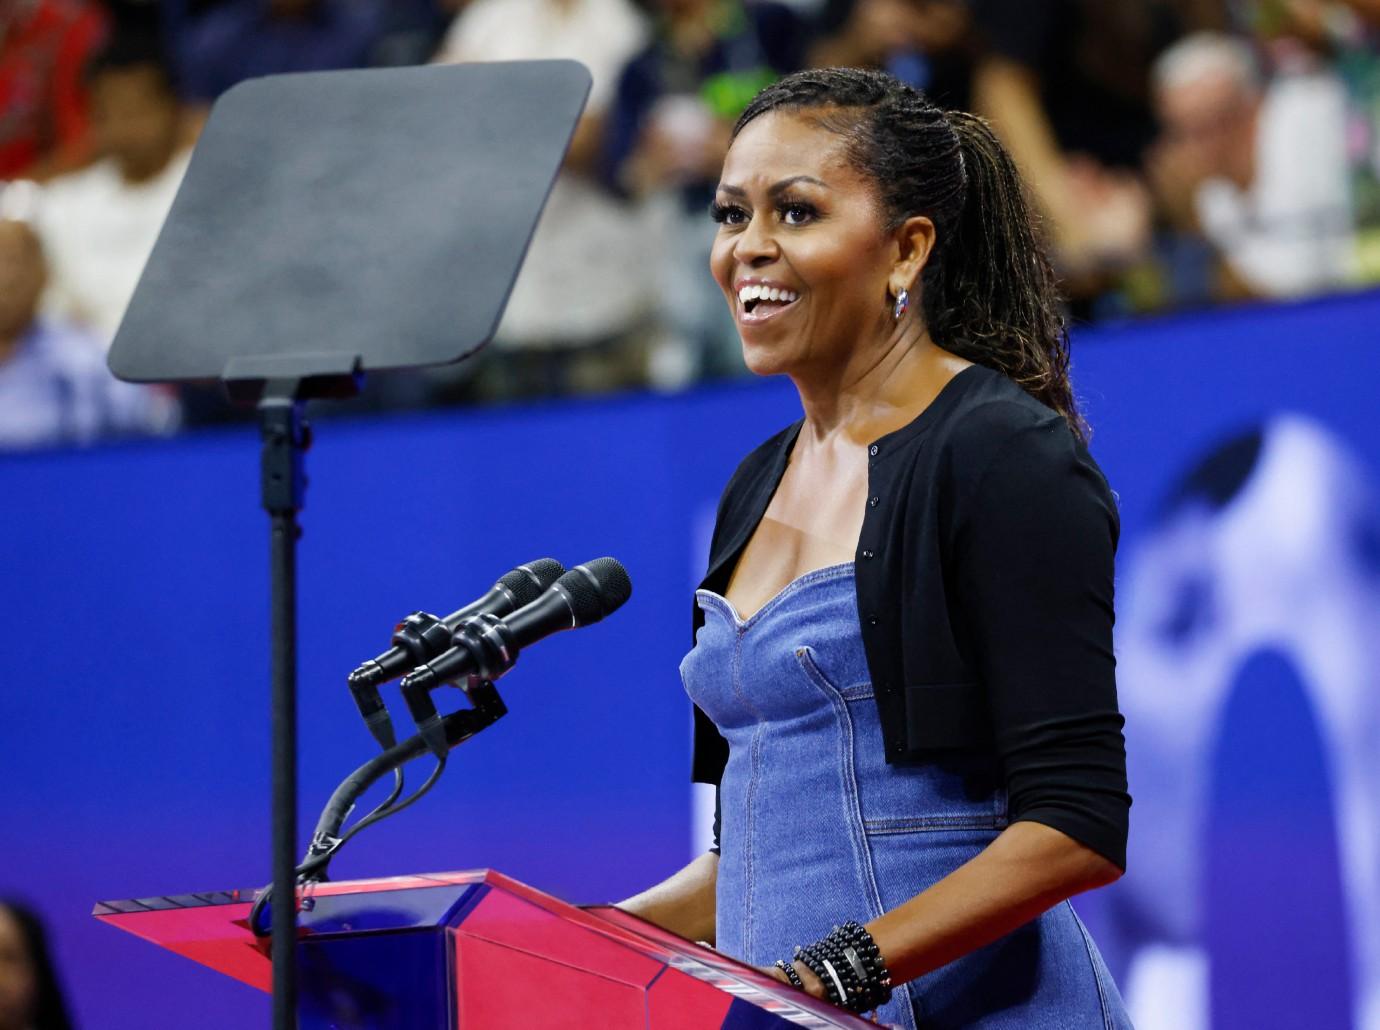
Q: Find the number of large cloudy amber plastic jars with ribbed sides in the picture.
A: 0